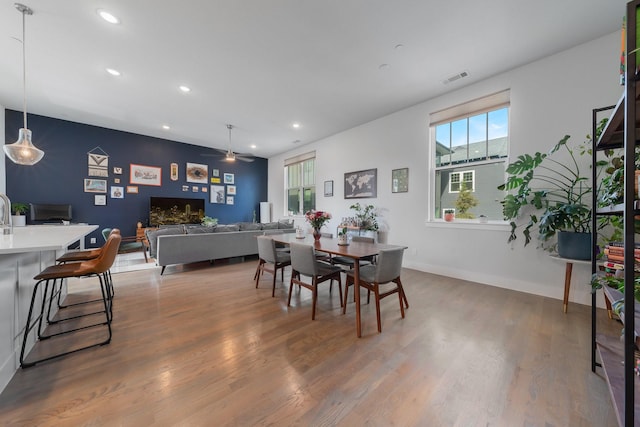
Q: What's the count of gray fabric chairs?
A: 6